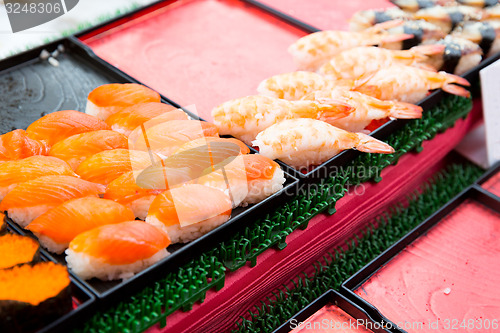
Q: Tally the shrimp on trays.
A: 7